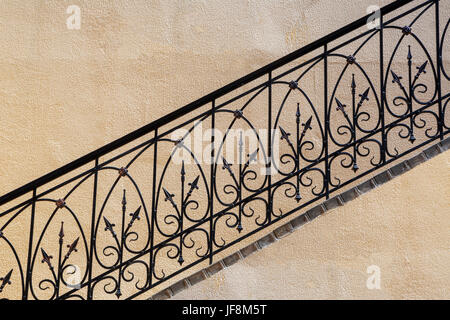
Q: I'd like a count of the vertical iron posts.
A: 8